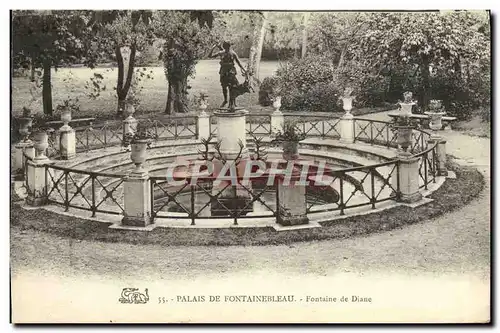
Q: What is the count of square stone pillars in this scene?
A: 11